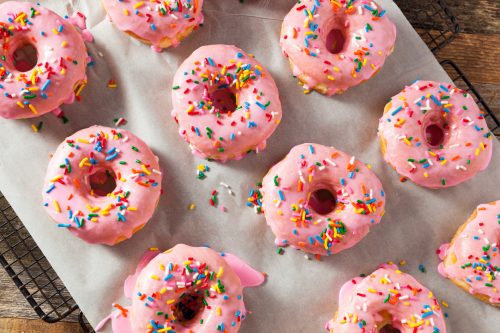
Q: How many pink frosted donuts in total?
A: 10